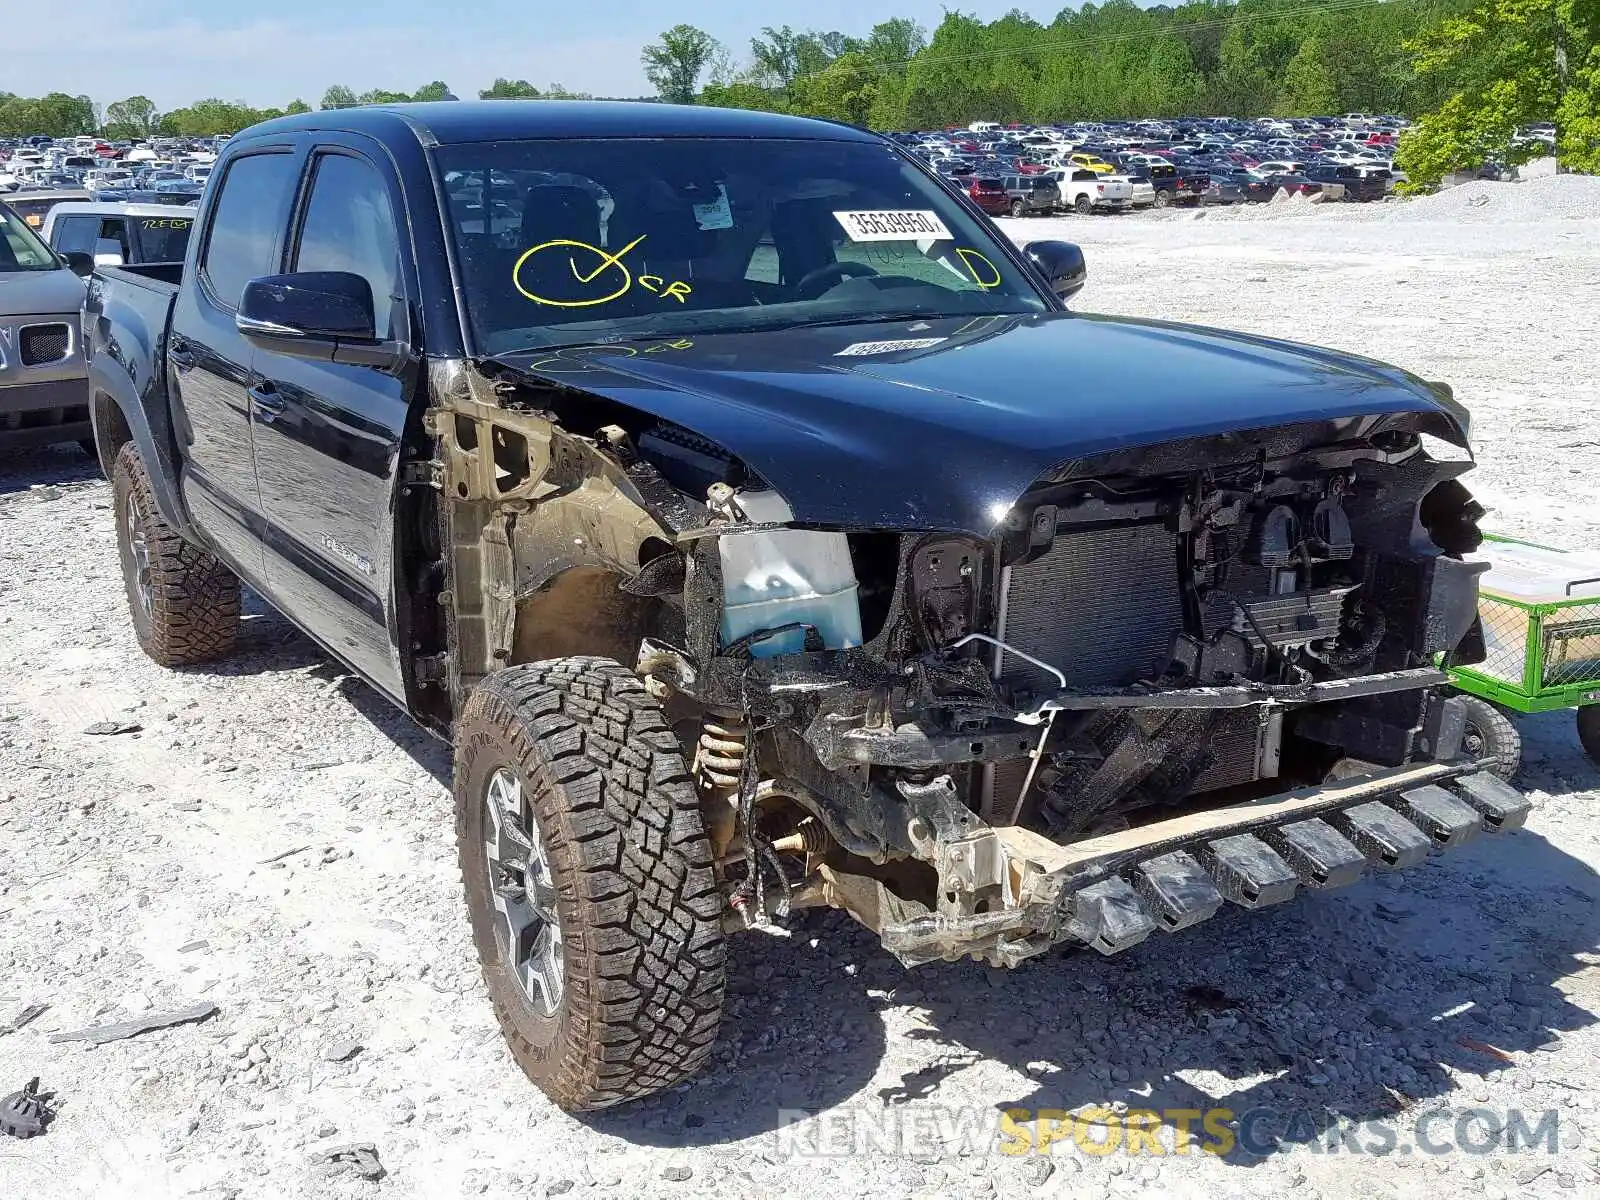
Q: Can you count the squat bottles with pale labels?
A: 0